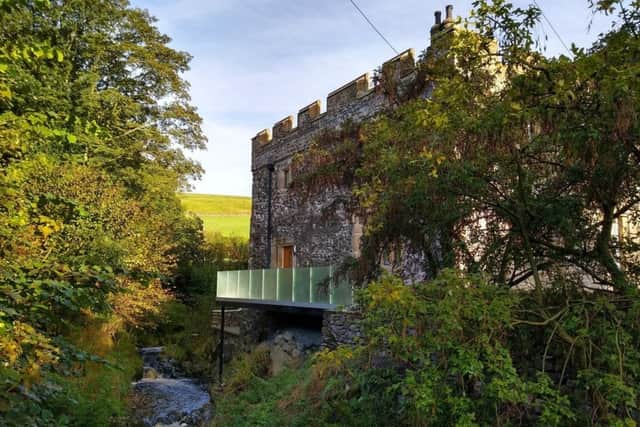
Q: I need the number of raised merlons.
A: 5